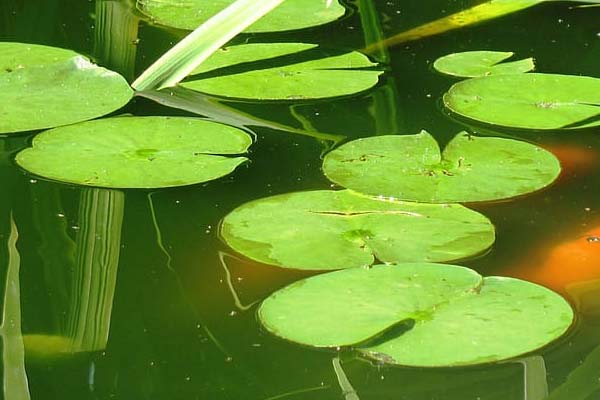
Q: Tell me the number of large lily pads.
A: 8